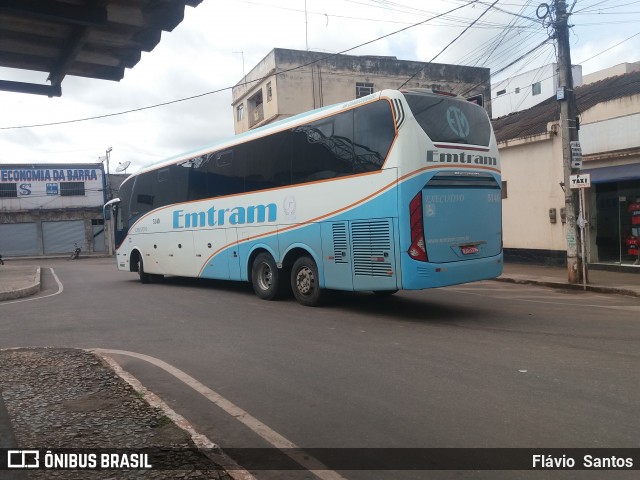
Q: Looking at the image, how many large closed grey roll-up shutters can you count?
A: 2